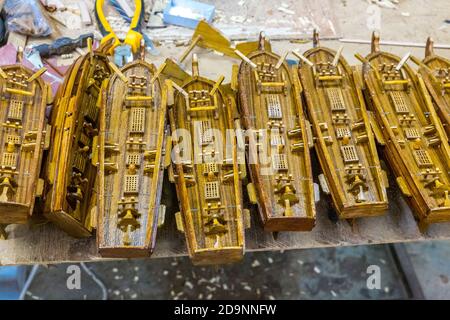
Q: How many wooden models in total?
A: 8